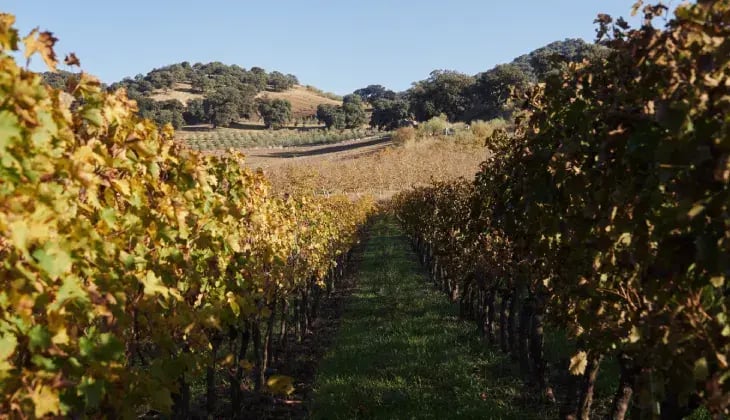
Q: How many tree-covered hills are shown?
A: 2